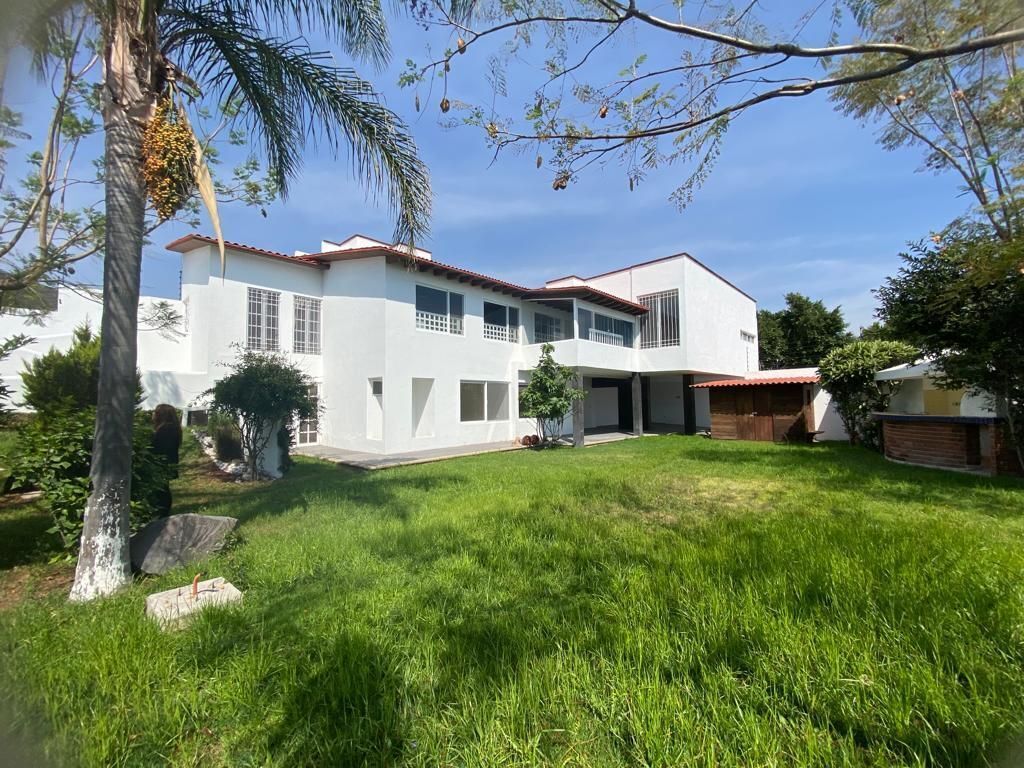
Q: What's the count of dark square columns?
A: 3